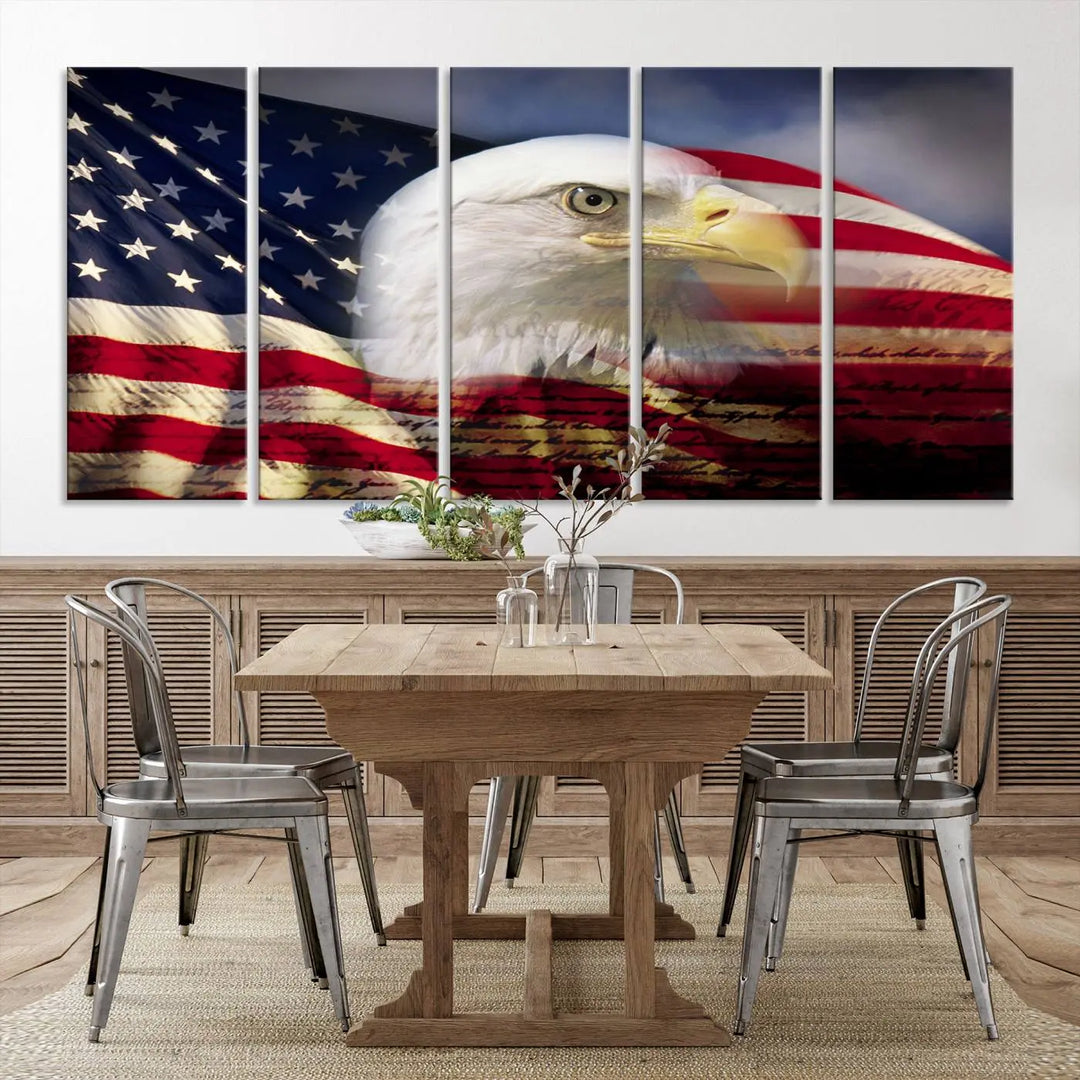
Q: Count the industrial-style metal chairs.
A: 5